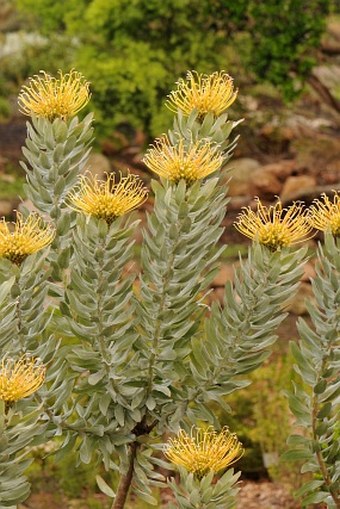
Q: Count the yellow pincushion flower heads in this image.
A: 9